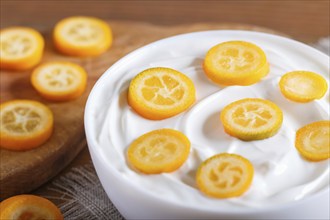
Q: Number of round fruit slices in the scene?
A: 12